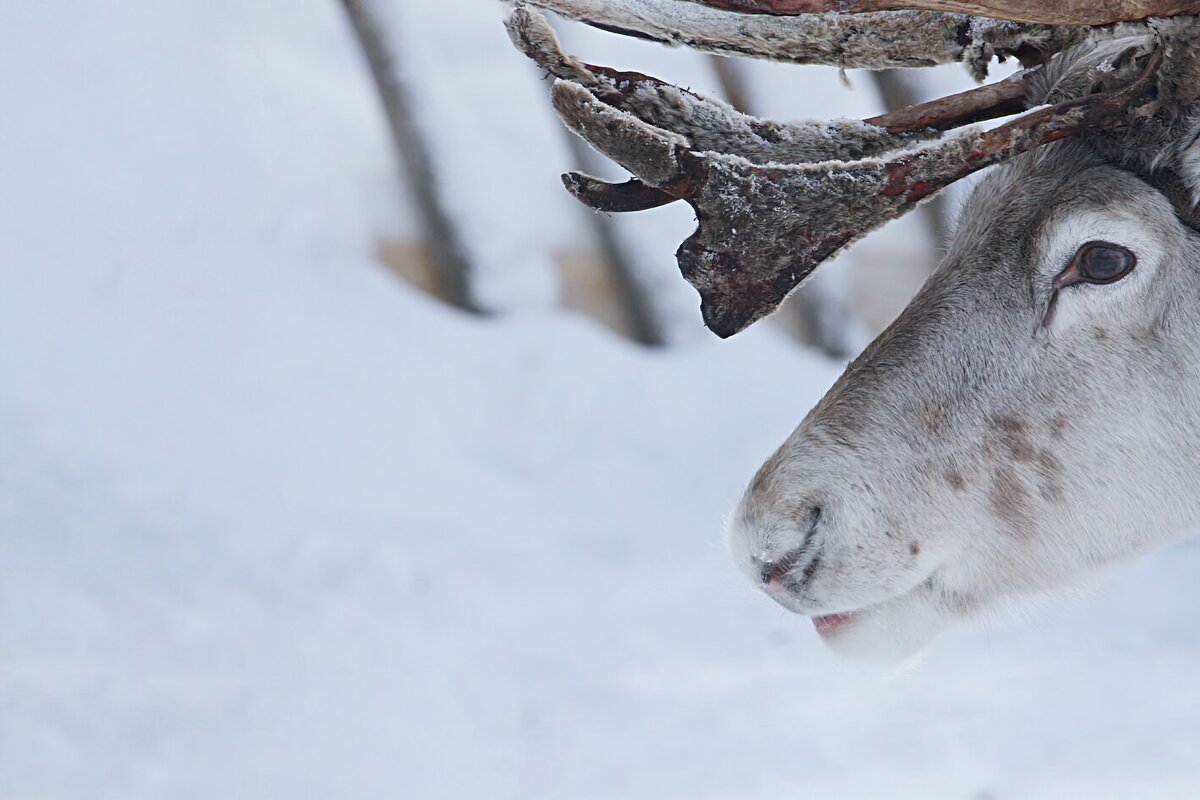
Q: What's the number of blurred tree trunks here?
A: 4